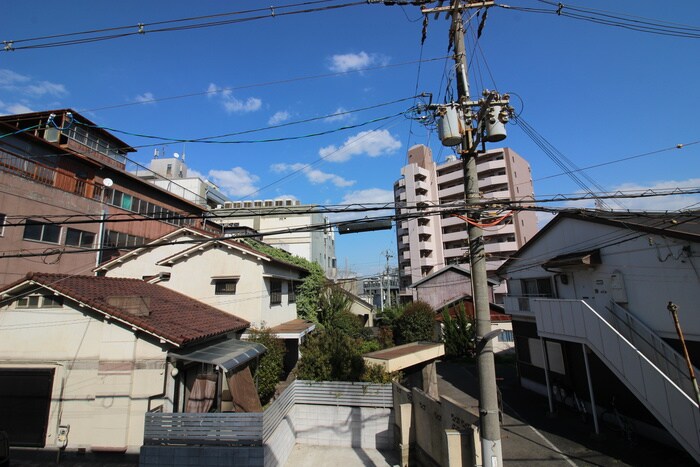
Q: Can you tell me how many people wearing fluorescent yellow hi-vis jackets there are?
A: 0